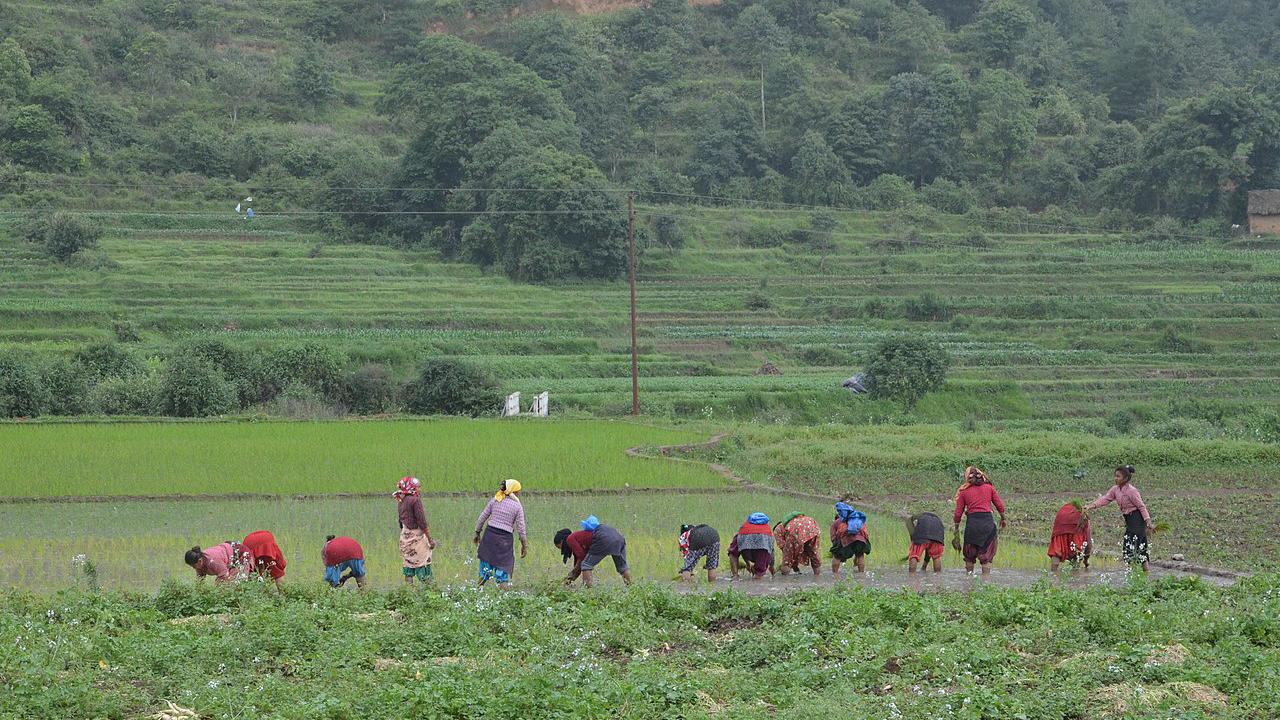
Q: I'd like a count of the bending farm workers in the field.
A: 10